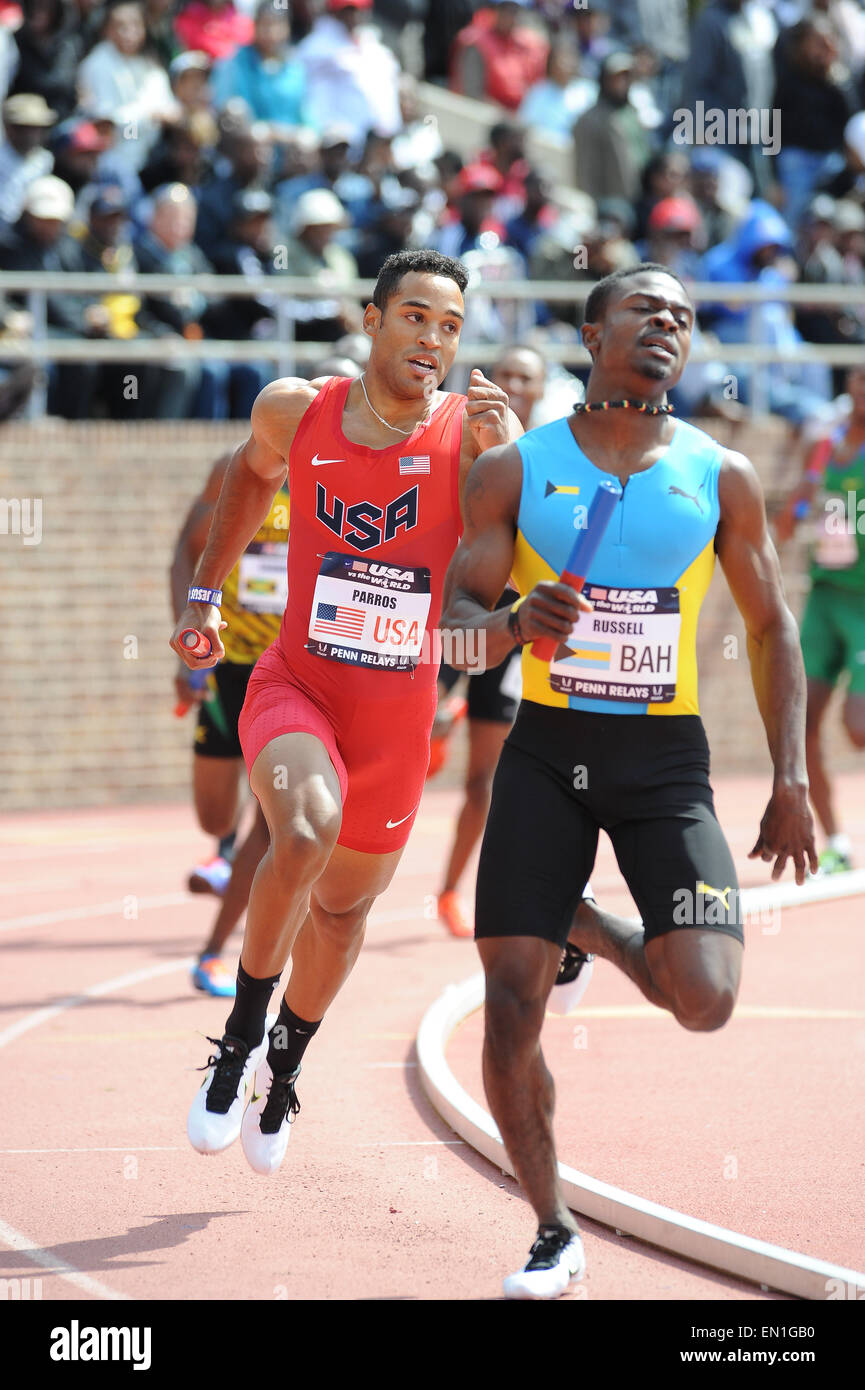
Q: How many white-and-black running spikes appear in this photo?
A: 4